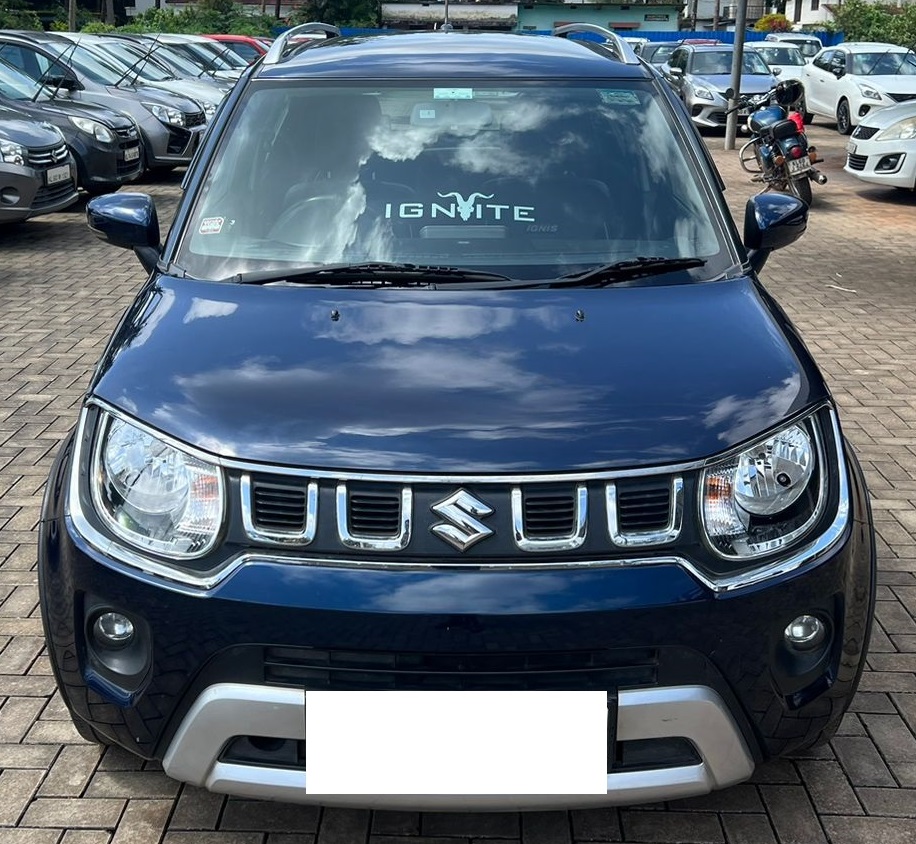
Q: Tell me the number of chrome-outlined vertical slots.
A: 4